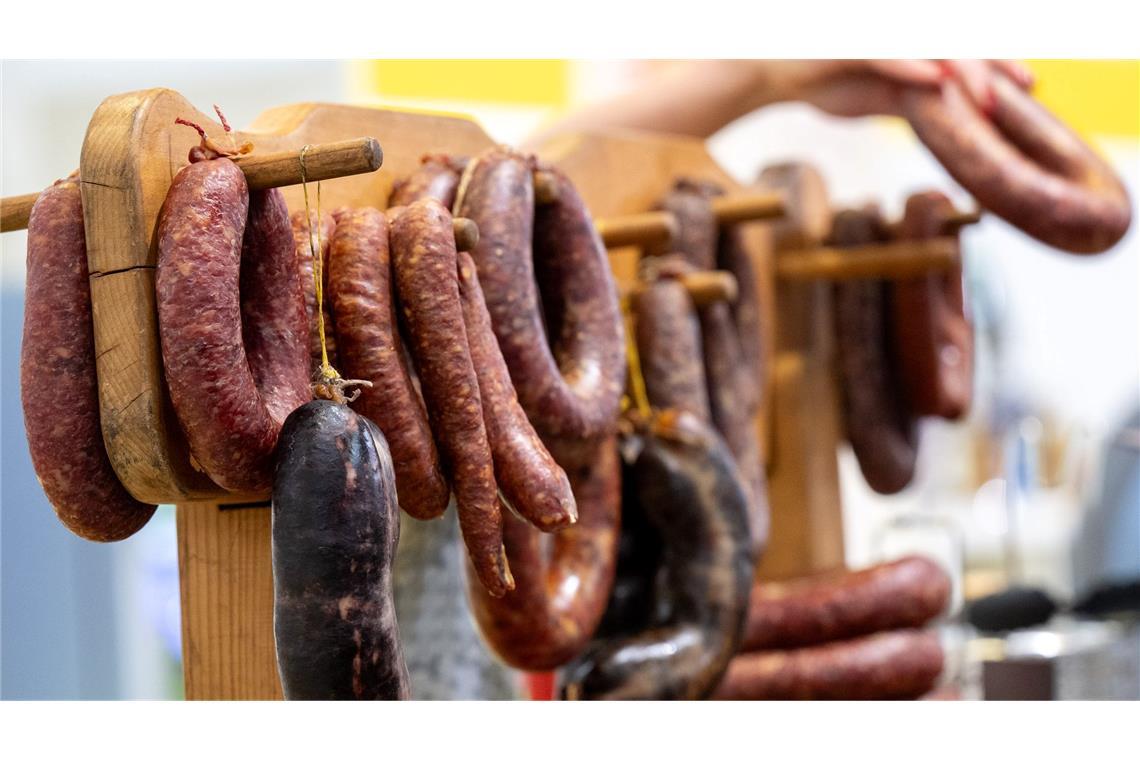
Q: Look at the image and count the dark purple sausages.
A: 2